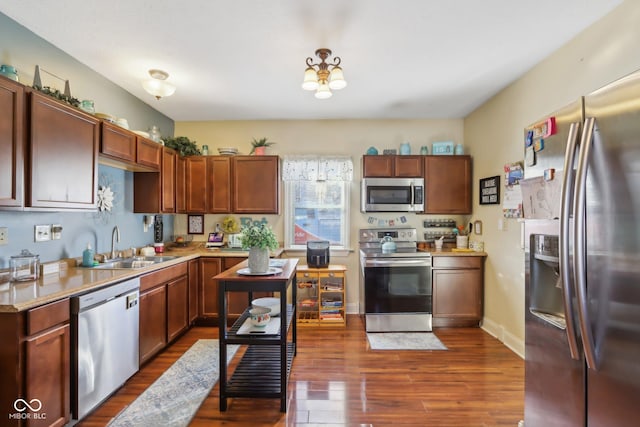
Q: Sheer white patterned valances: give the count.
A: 1